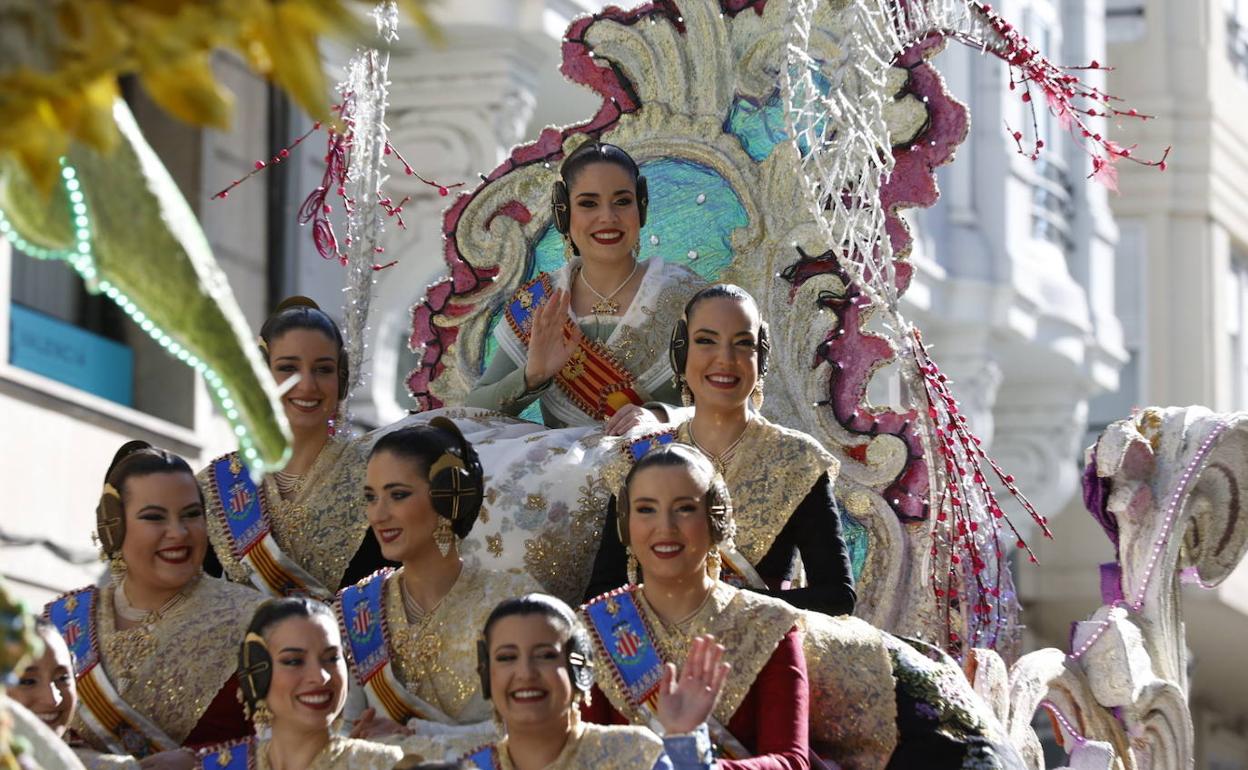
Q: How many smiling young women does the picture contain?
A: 9